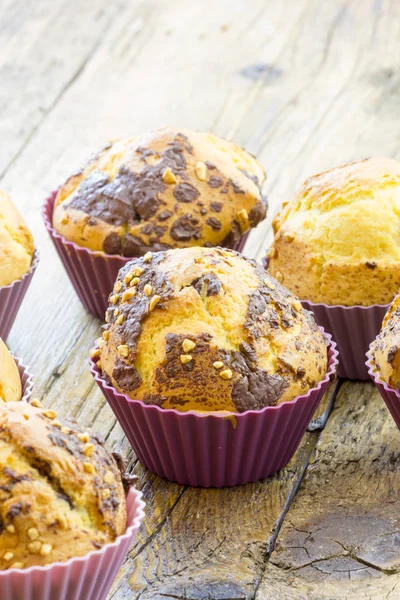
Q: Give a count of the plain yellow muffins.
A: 3